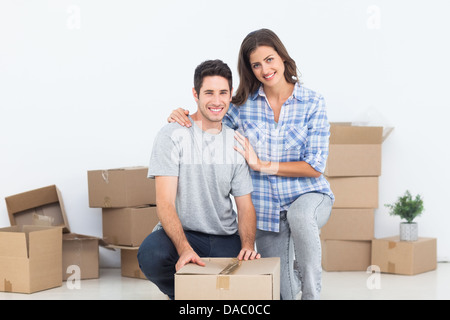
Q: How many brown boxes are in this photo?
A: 12